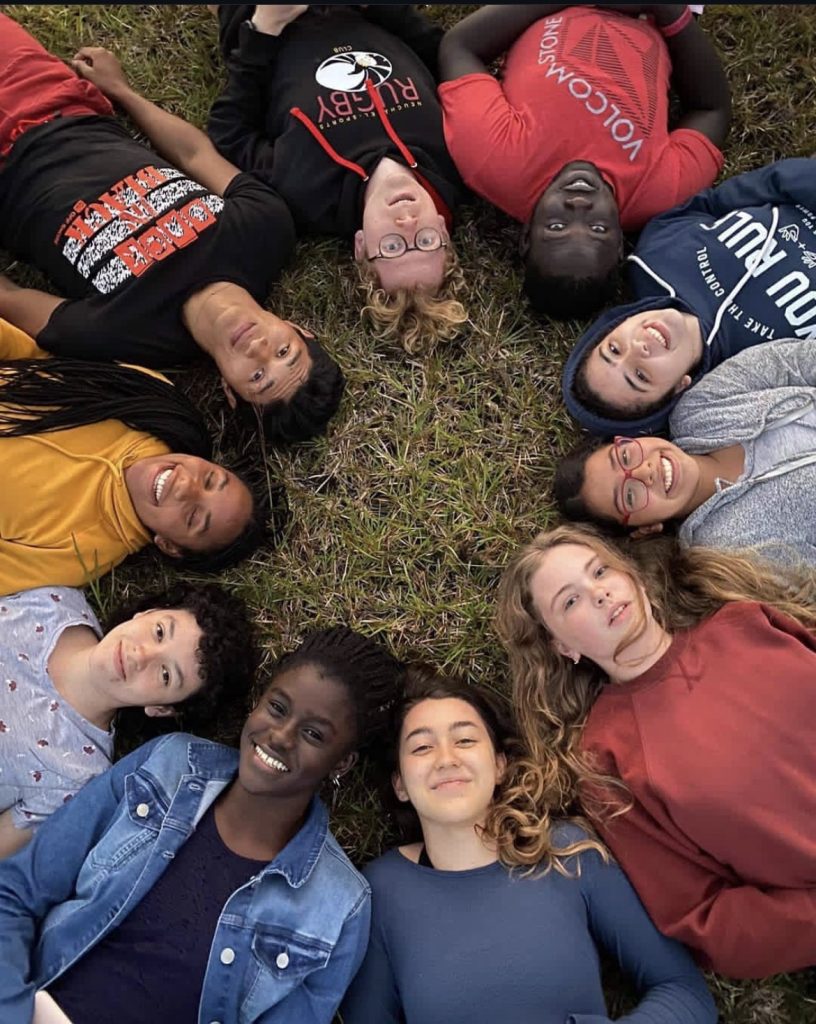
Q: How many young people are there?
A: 10